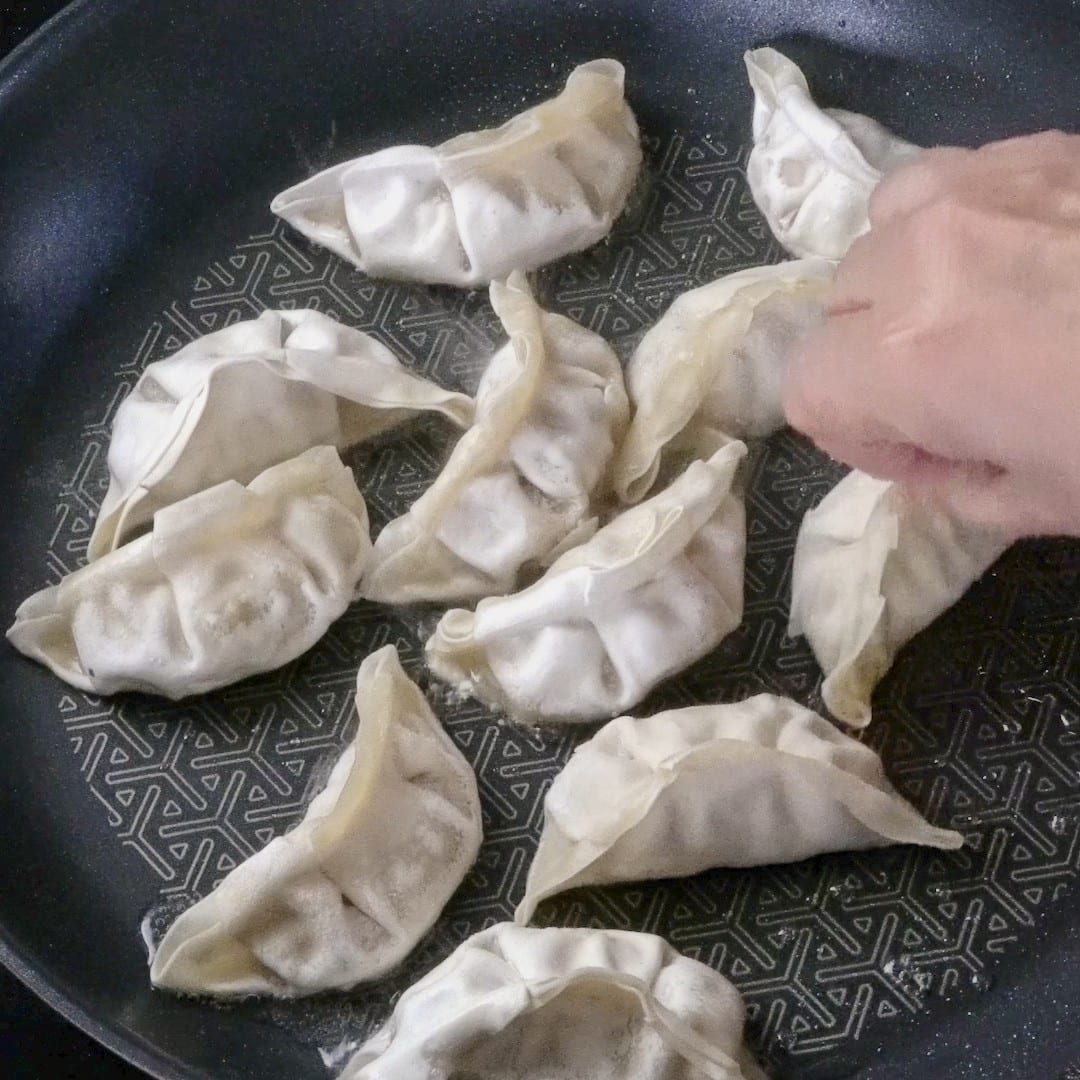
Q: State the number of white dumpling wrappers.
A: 11